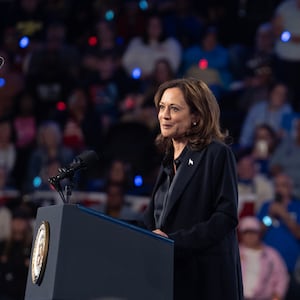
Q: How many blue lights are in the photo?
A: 9